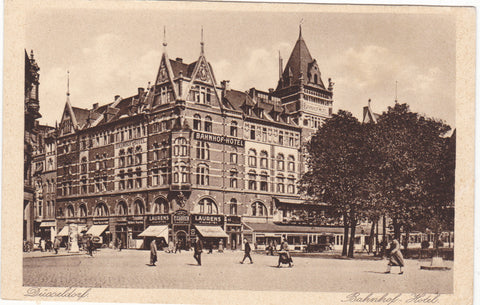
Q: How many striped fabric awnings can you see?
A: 0